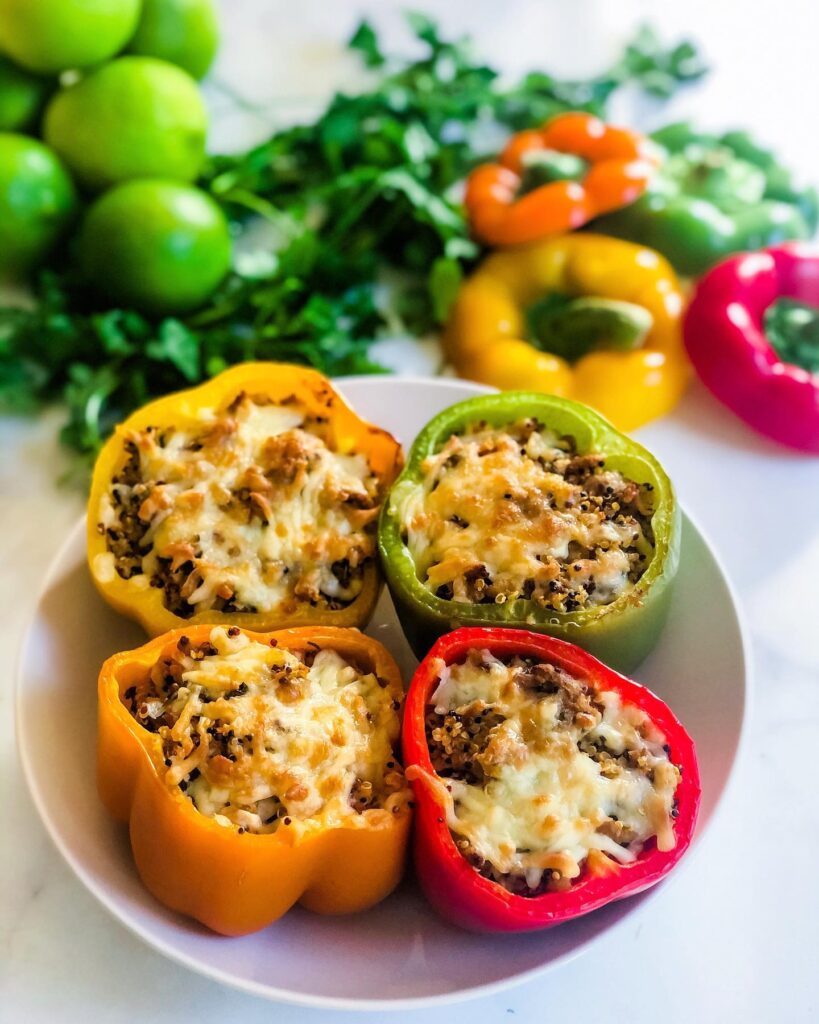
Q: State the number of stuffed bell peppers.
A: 4